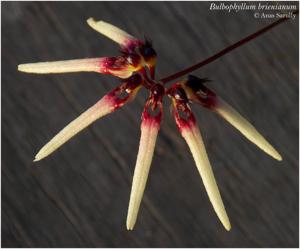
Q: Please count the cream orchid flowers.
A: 6